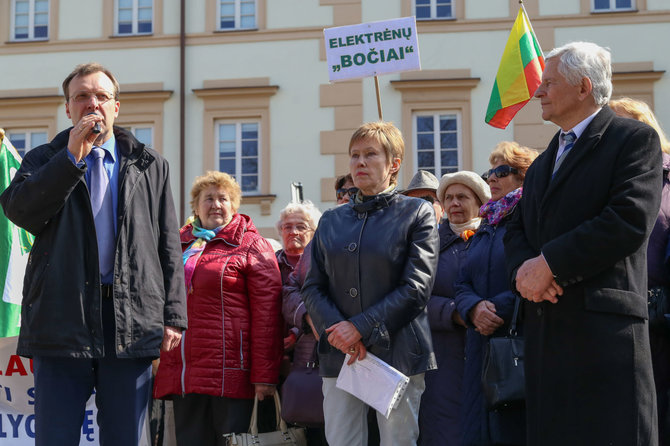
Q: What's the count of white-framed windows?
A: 9